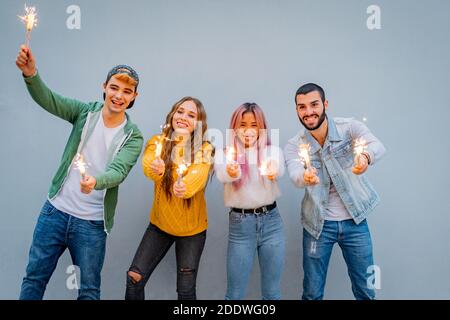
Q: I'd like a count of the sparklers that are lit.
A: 8